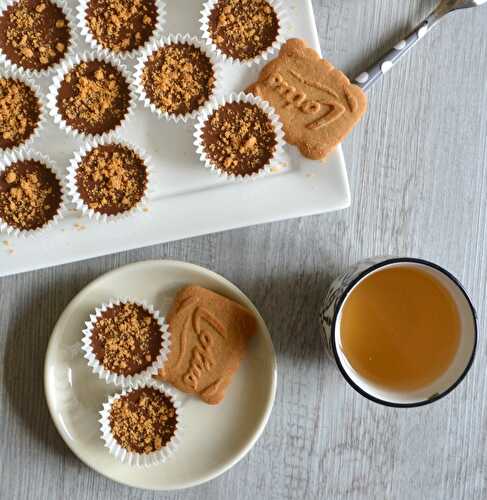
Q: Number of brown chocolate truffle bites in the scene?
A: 11